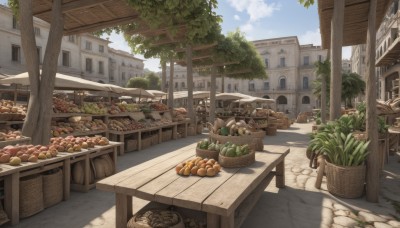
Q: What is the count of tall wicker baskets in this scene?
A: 3